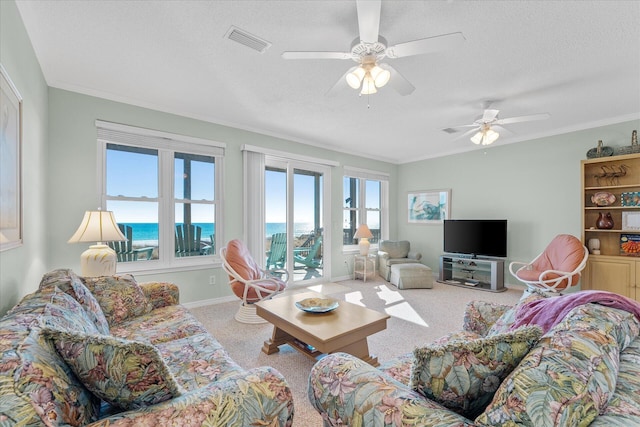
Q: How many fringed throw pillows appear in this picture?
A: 2